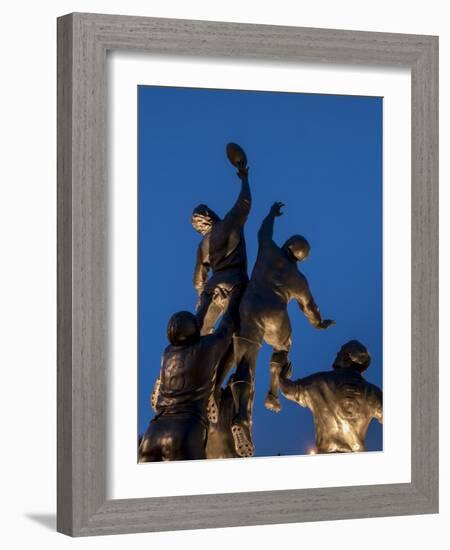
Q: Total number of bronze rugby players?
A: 4